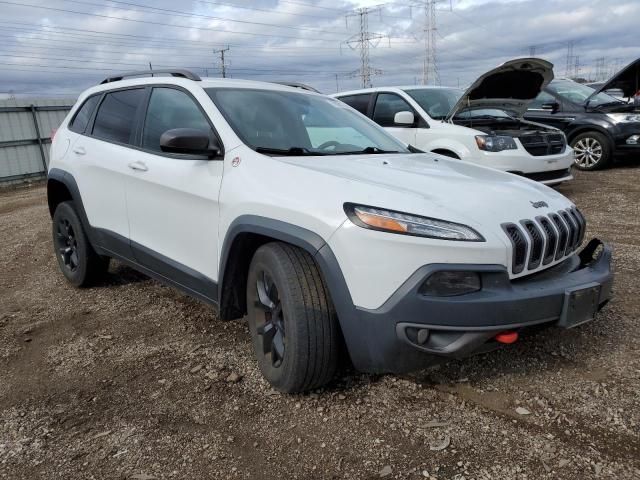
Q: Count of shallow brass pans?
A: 0